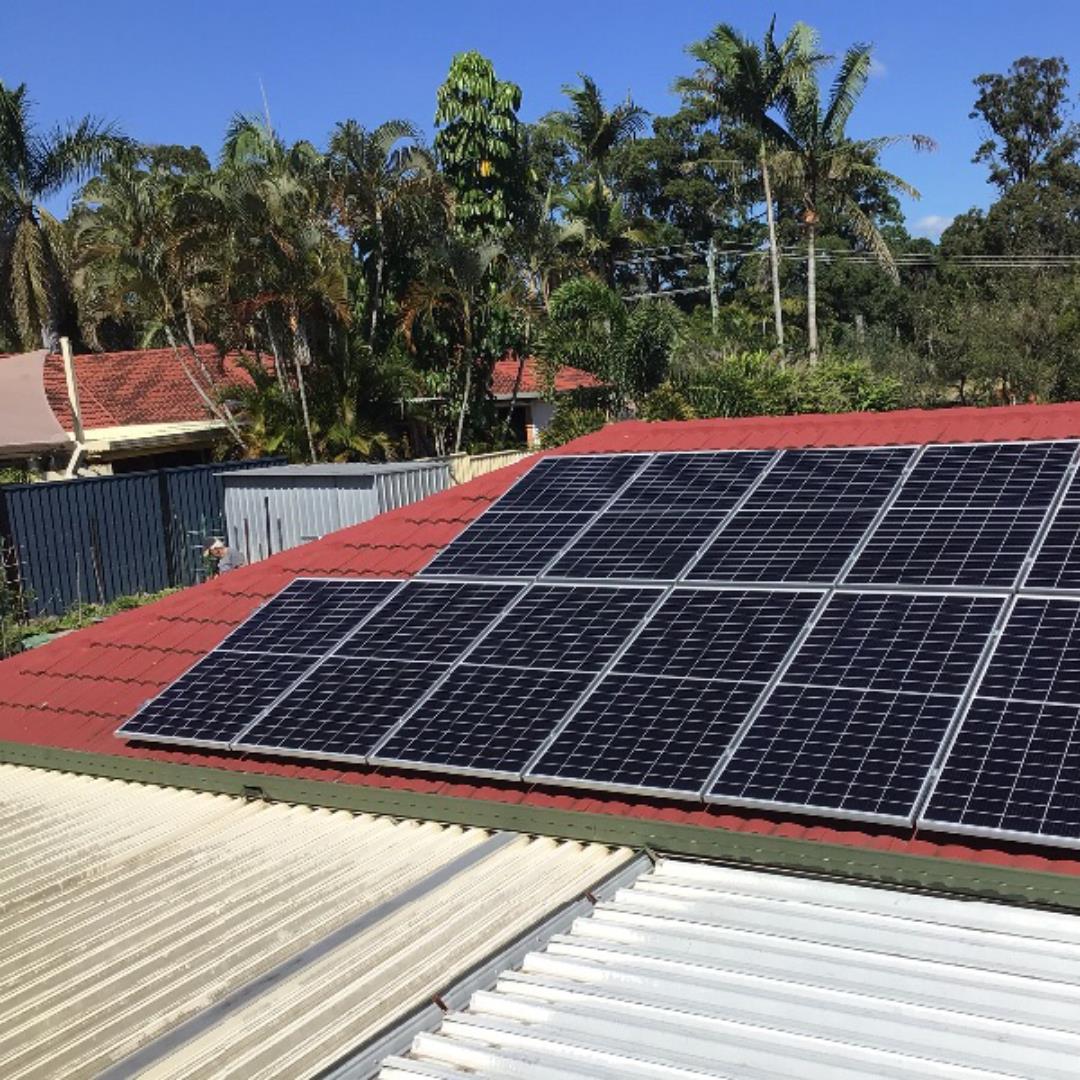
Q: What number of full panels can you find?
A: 9